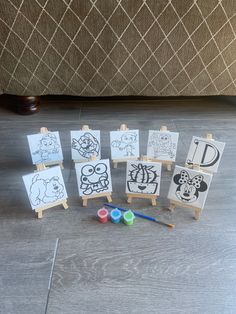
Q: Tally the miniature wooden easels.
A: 9